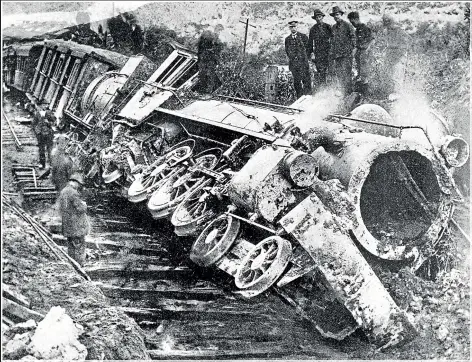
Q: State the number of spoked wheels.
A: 5